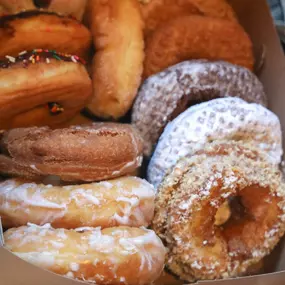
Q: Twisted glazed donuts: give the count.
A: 2